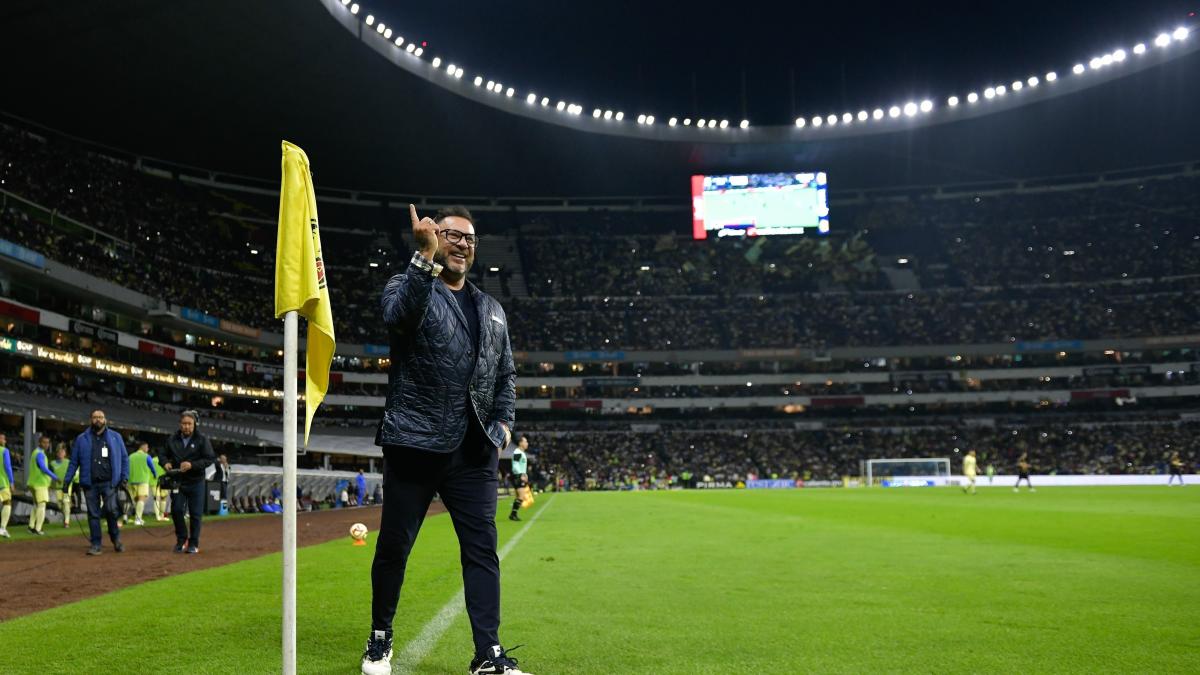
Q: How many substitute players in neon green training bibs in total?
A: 5